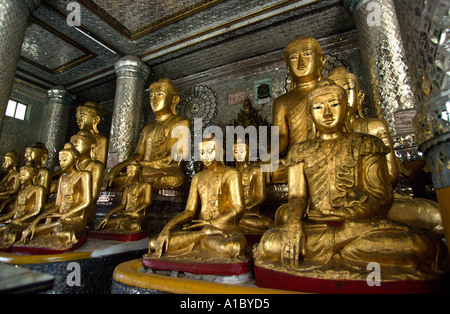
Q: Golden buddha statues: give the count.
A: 13